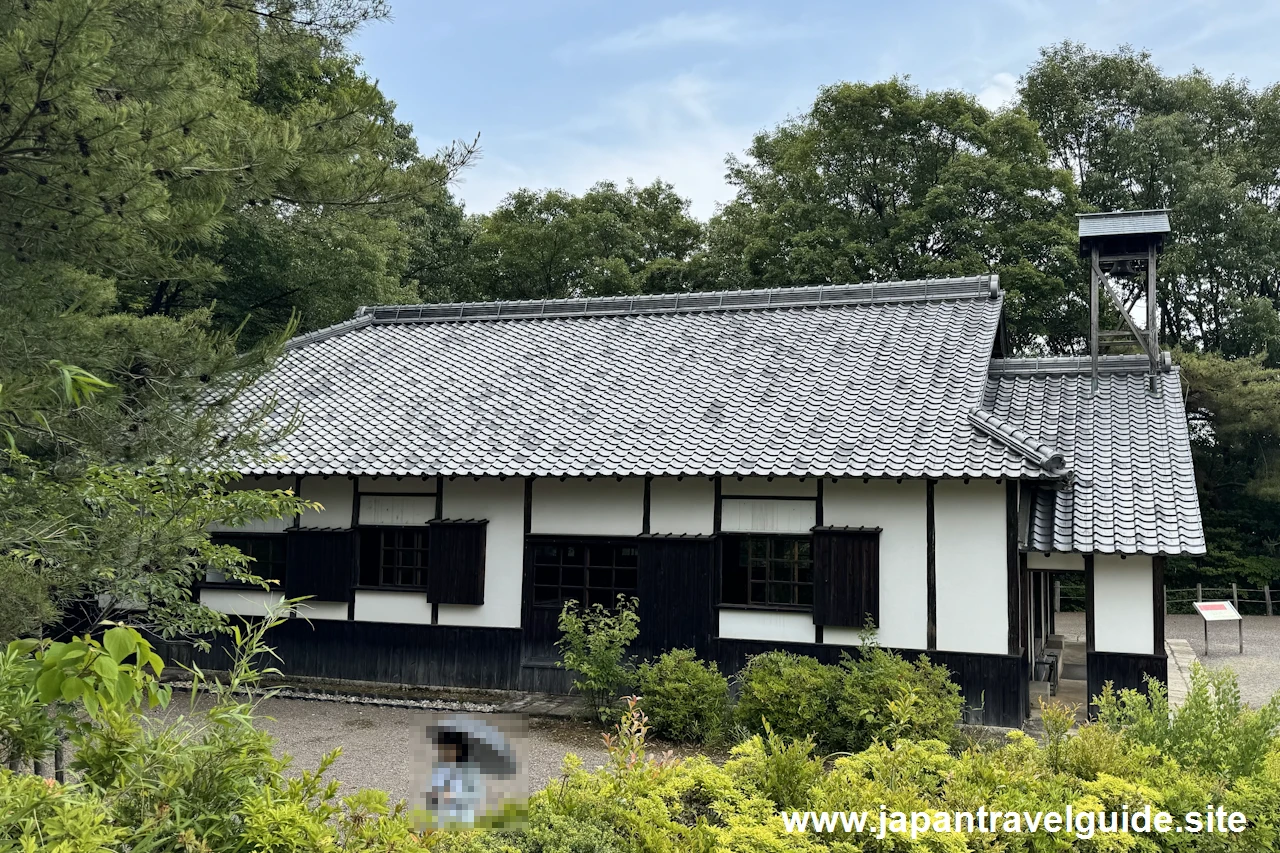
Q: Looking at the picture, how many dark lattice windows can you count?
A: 4